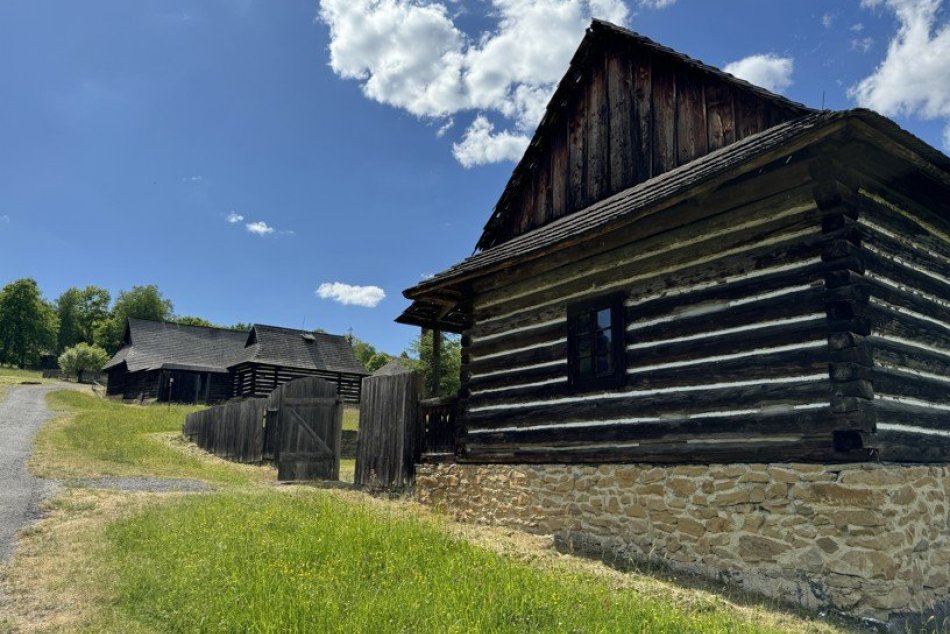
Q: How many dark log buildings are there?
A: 3